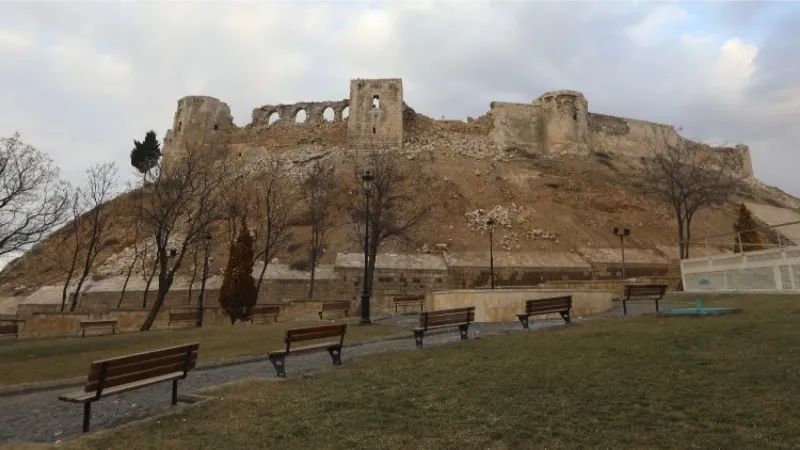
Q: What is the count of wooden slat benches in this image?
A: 11